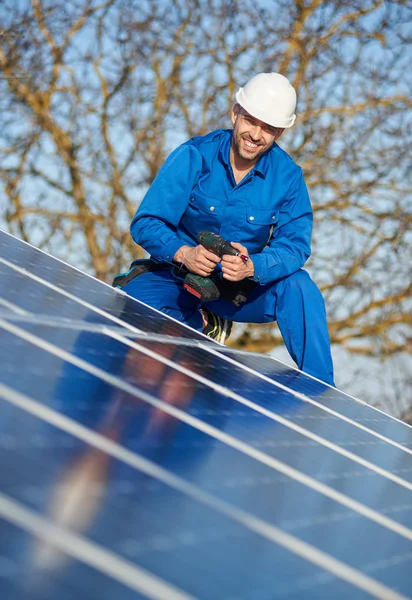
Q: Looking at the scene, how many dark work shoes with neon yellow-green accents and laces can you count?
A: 1